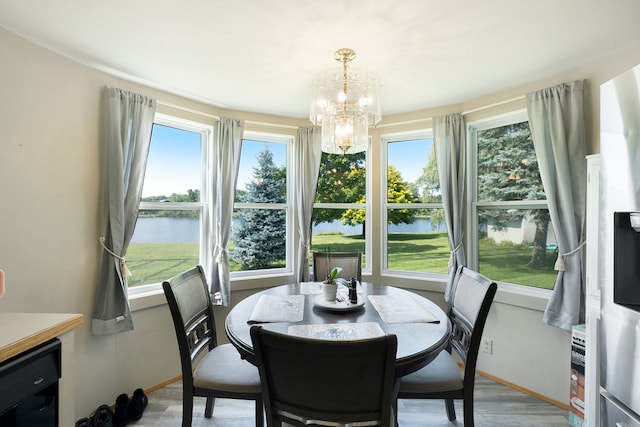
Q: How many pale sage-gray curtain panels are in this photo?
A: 5